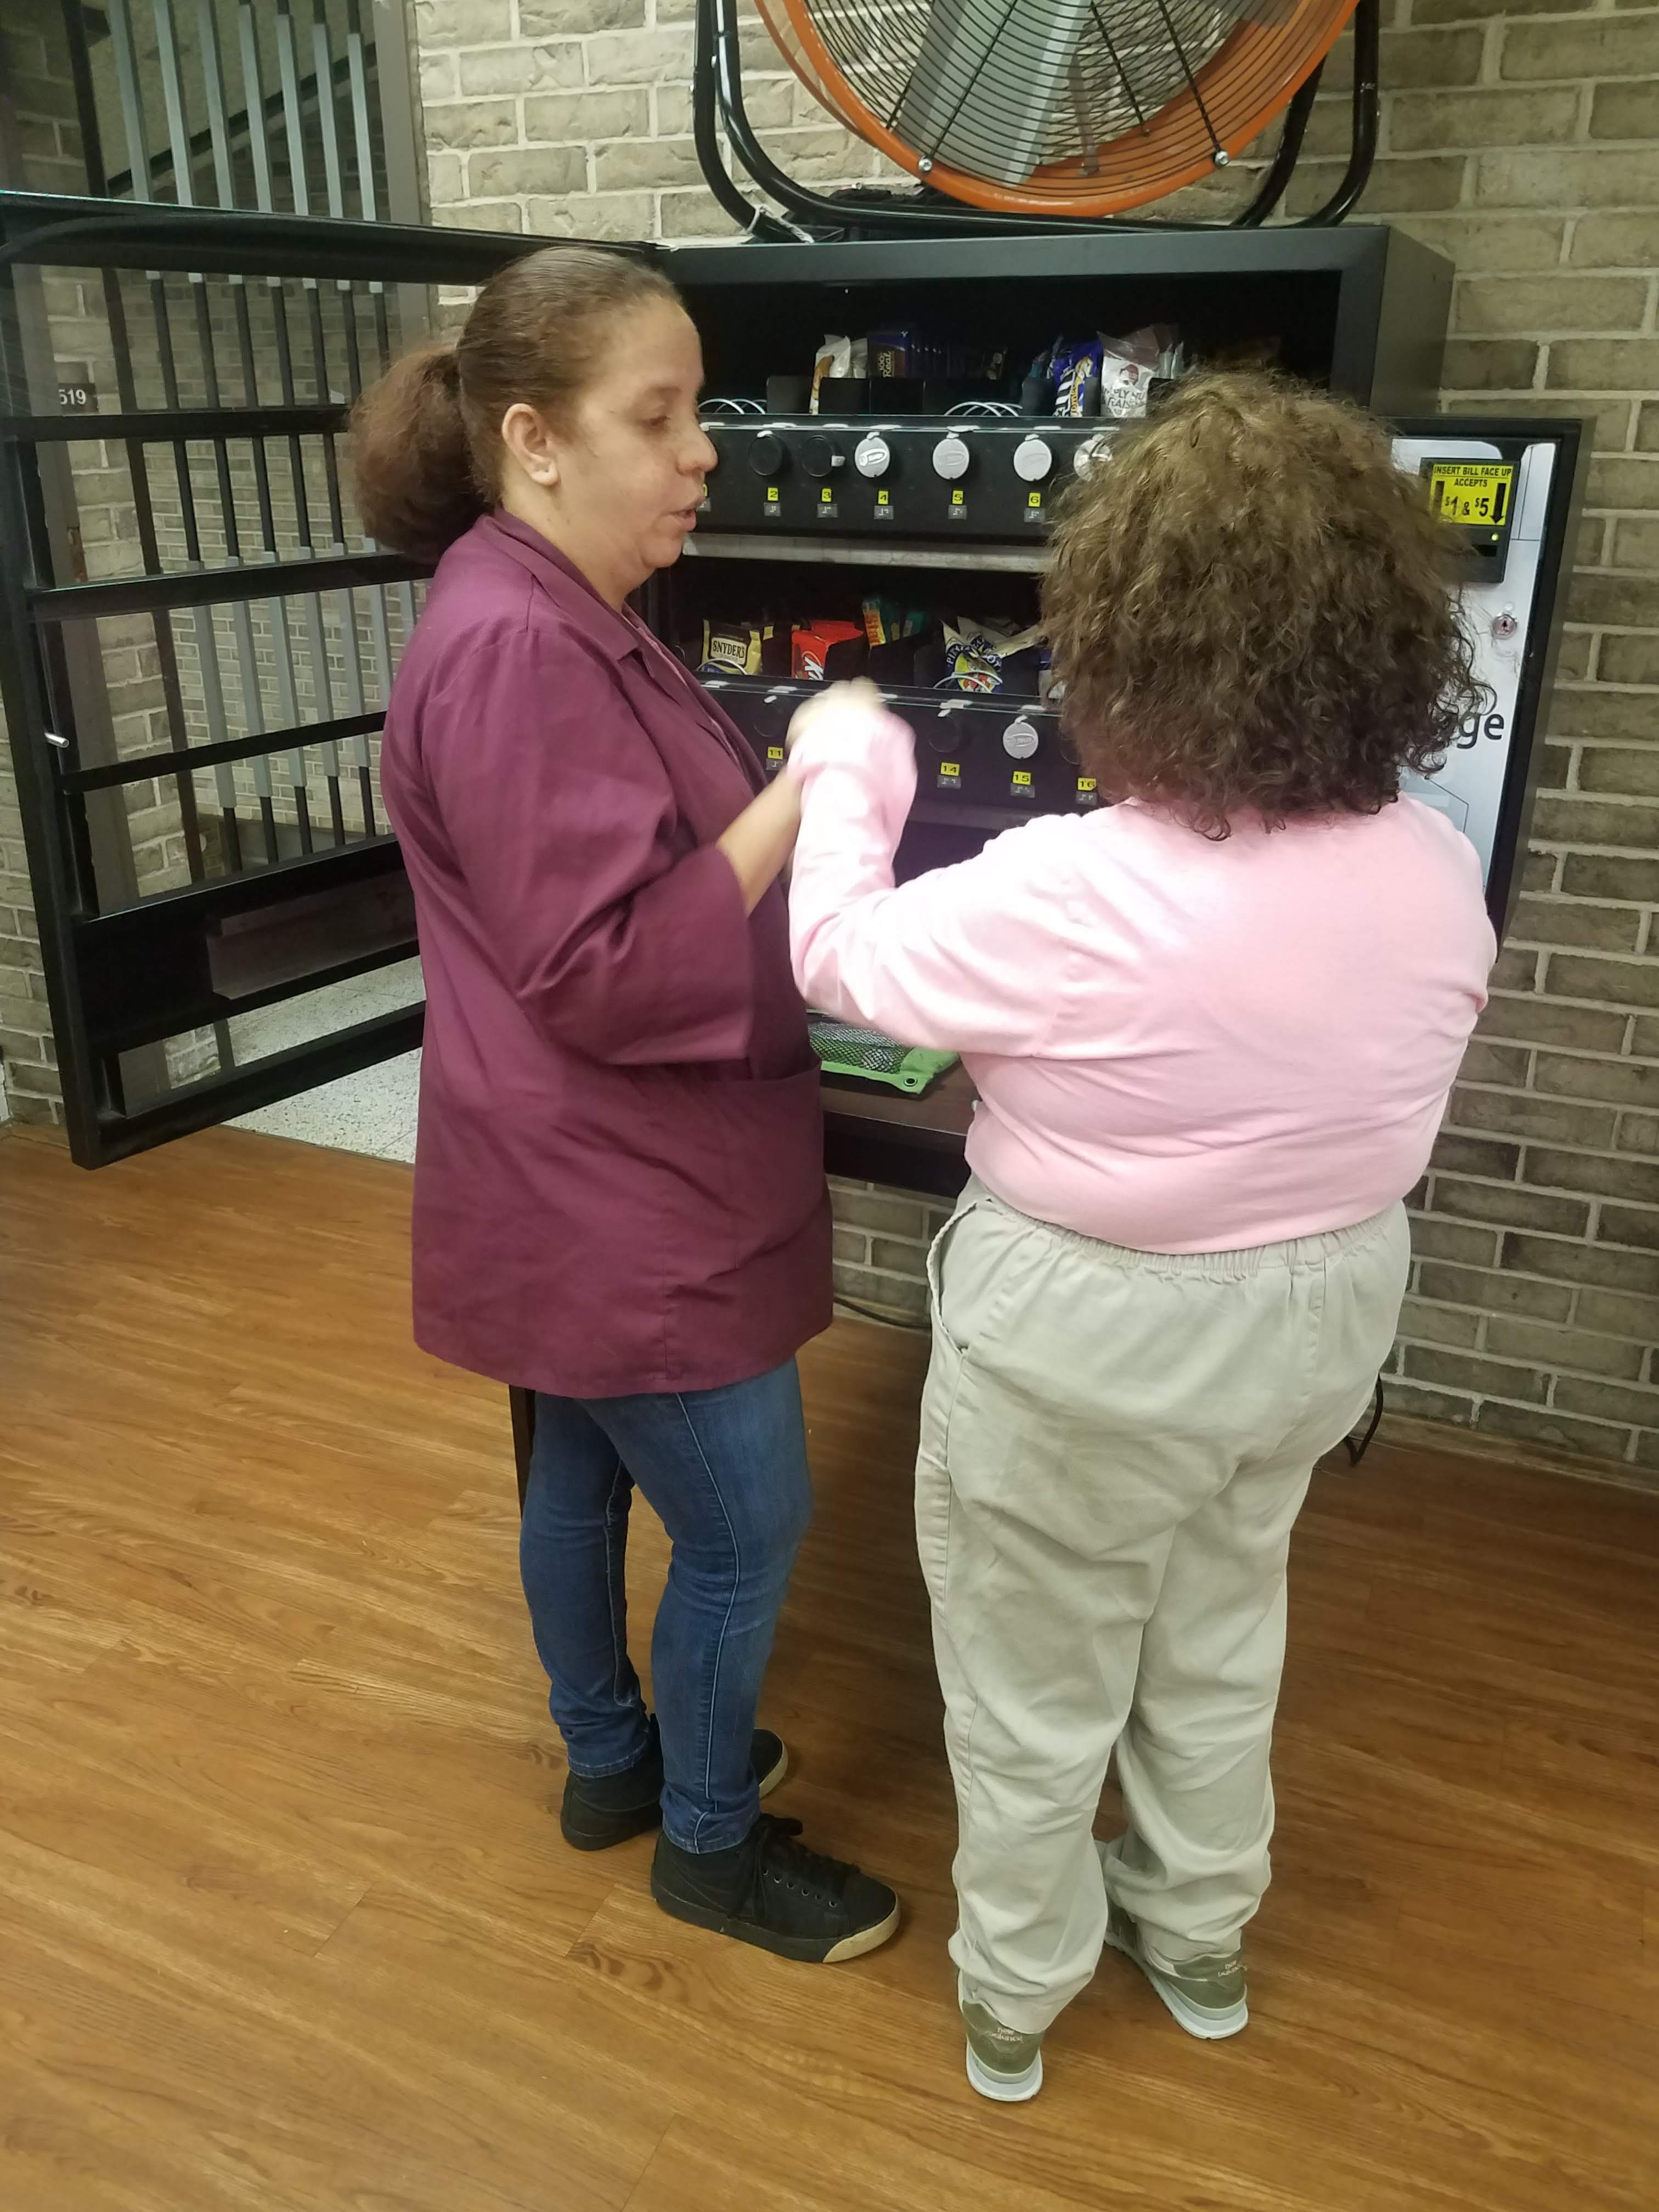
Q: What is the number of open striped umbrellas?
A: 0